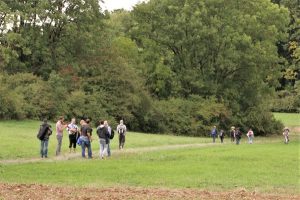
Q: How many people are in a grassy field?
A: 14